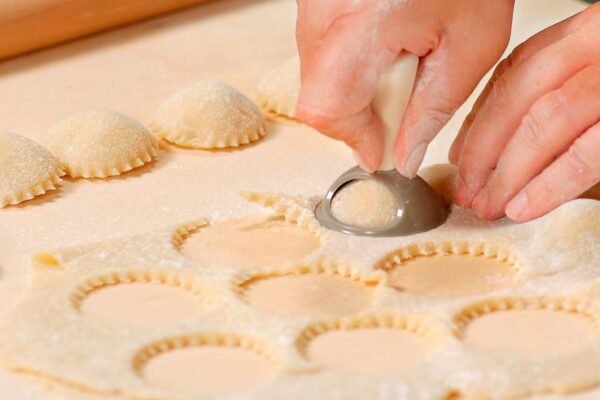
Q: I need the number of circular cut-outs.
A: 7